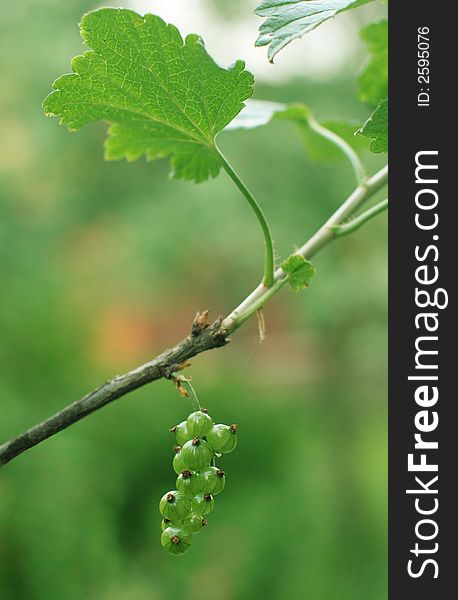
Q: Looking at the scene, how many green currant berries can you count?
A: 12